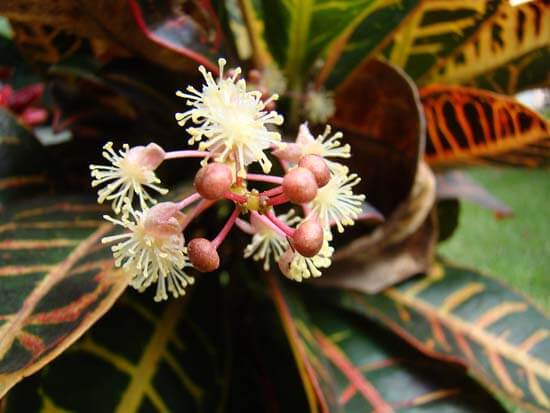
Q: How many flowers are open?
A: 7